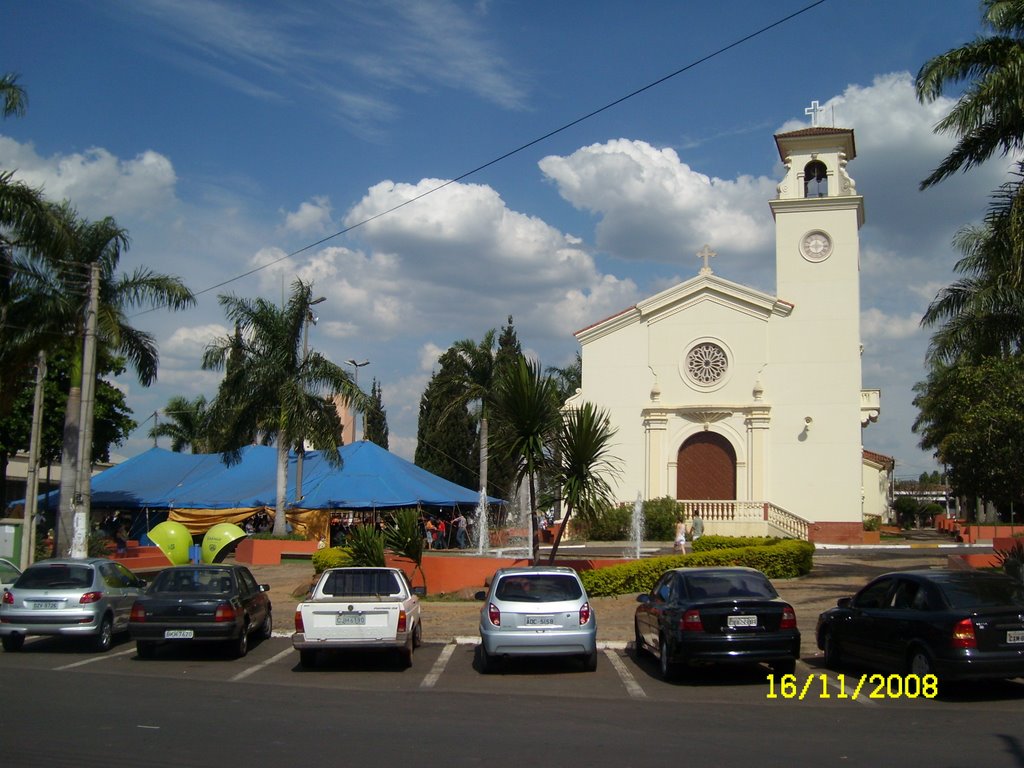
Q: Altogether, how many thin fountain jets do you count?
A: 3